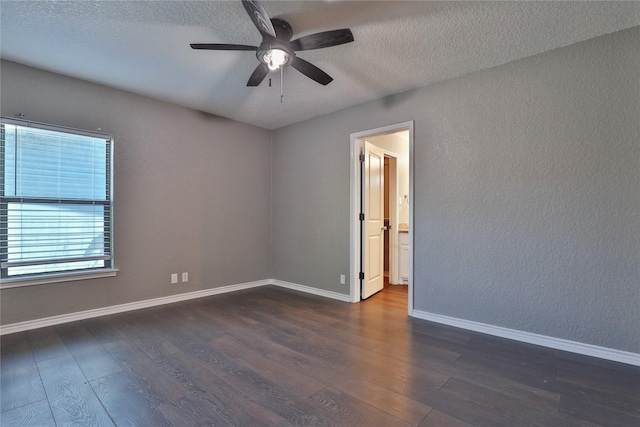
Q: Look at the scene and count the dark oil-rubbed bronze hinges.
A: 3